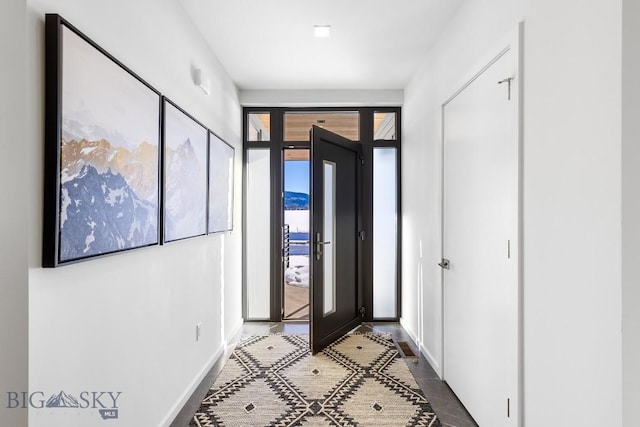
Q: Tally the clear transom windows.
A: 3